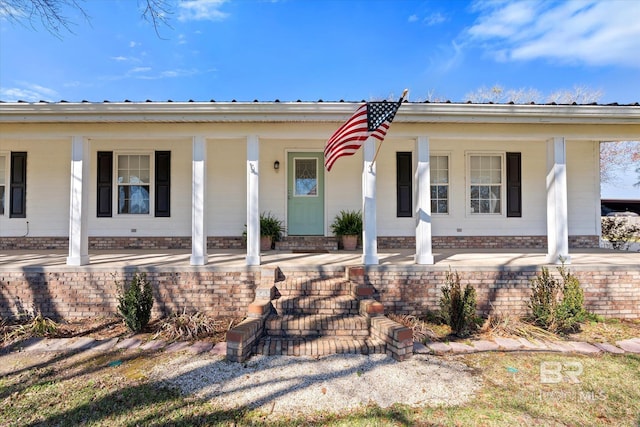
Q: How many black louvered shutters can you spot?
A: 5